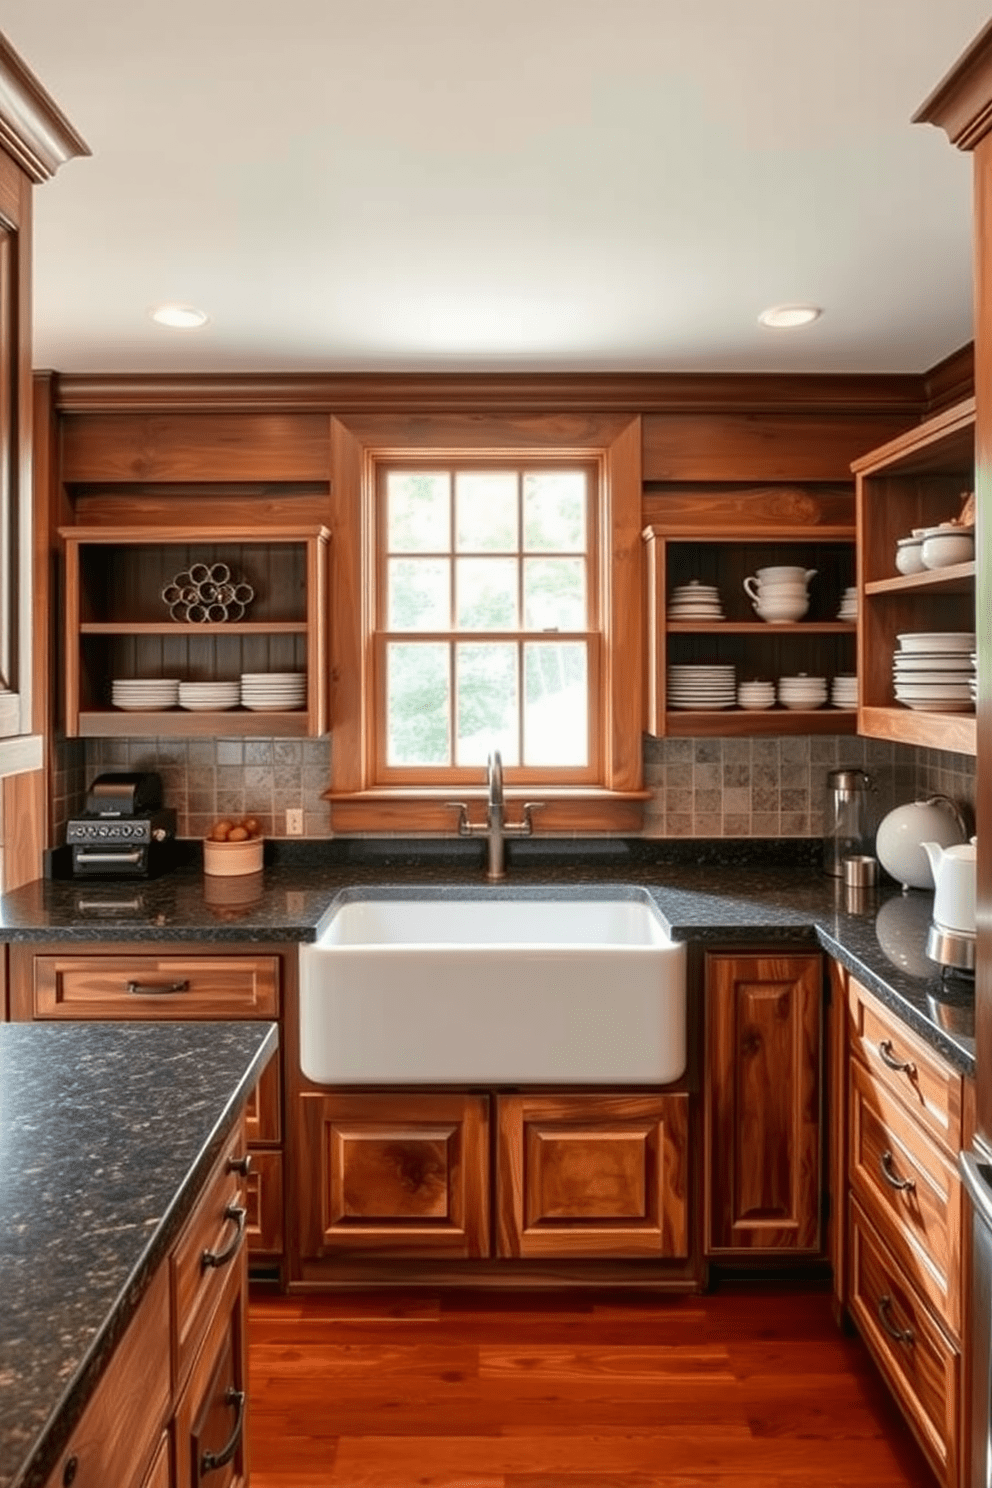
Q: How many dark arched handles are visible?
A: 6